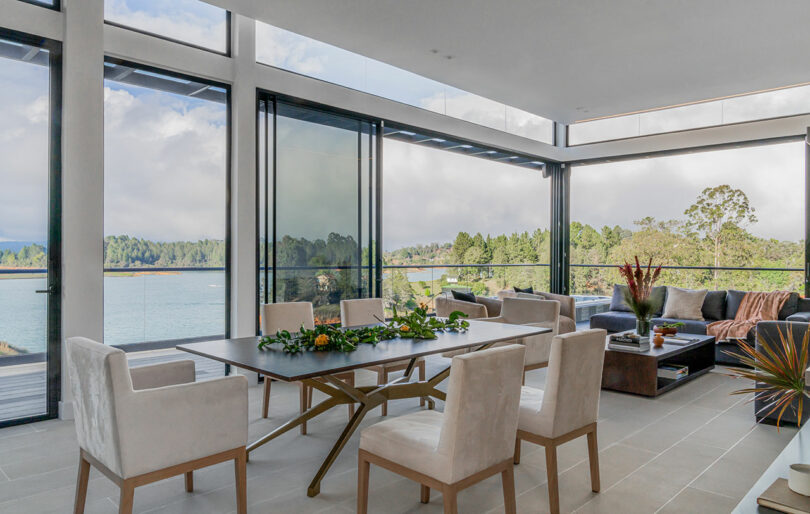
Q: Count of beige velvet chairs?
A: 6